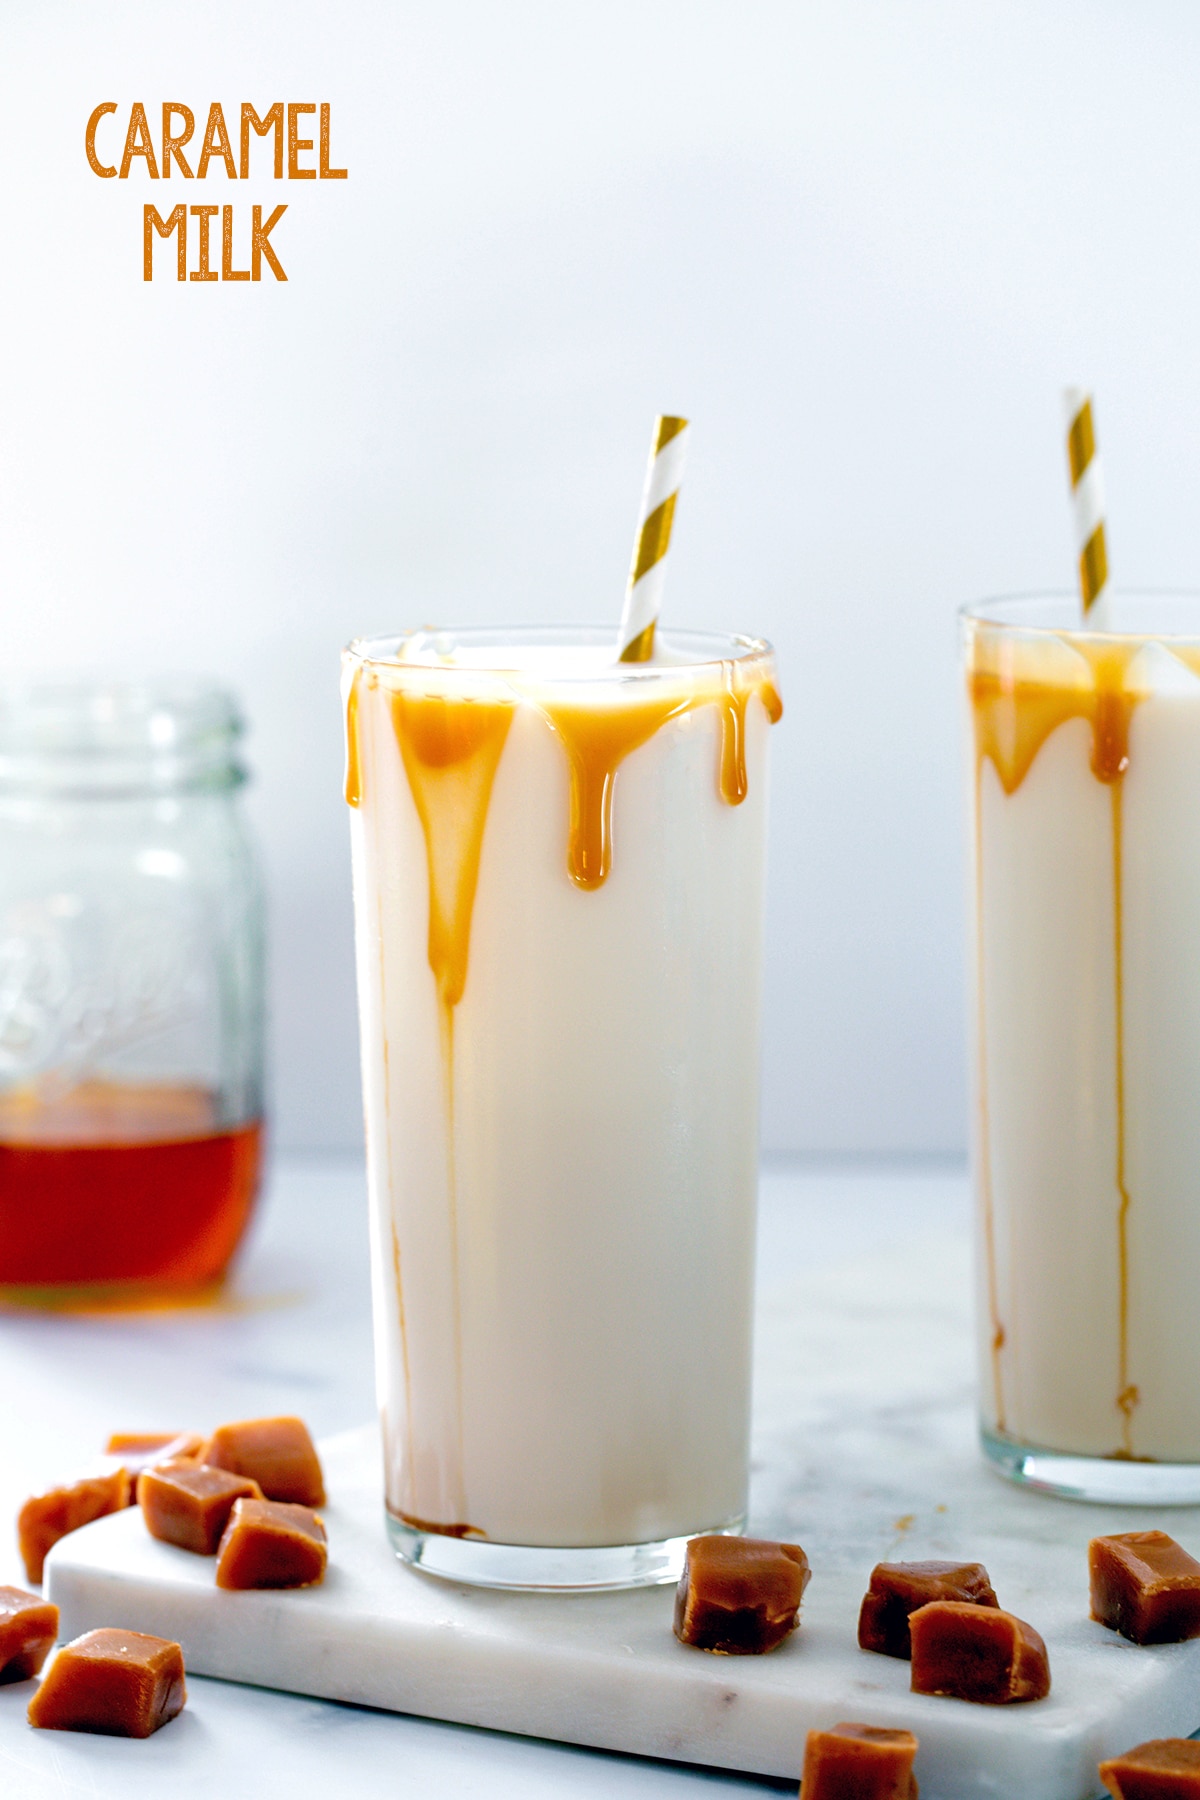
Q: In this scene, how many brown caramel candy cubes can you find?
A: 13